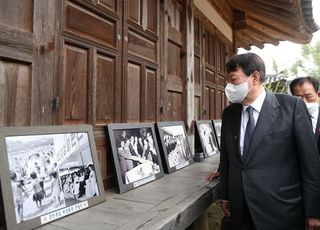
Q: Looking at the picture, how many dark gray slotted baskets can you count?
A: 0